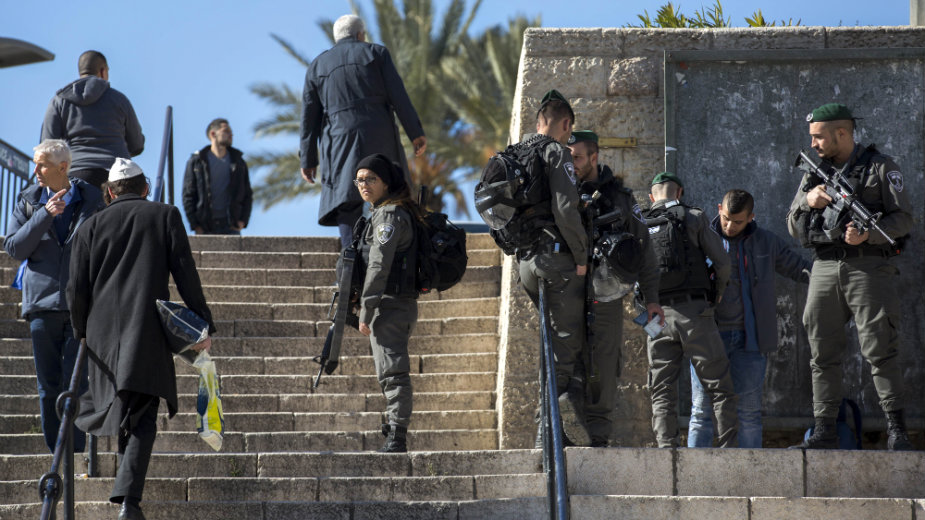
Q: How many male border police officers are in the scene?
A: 4